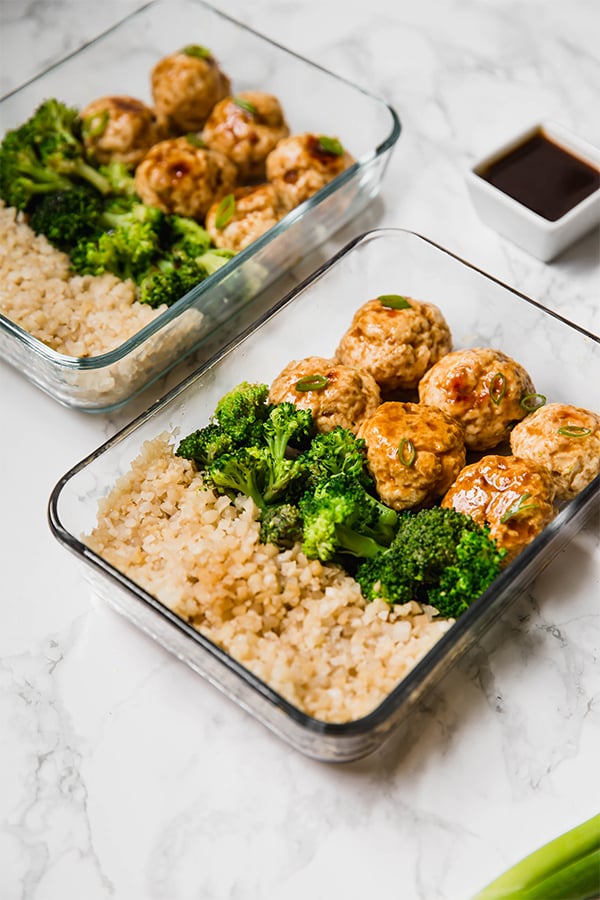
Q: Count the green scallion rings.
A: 13